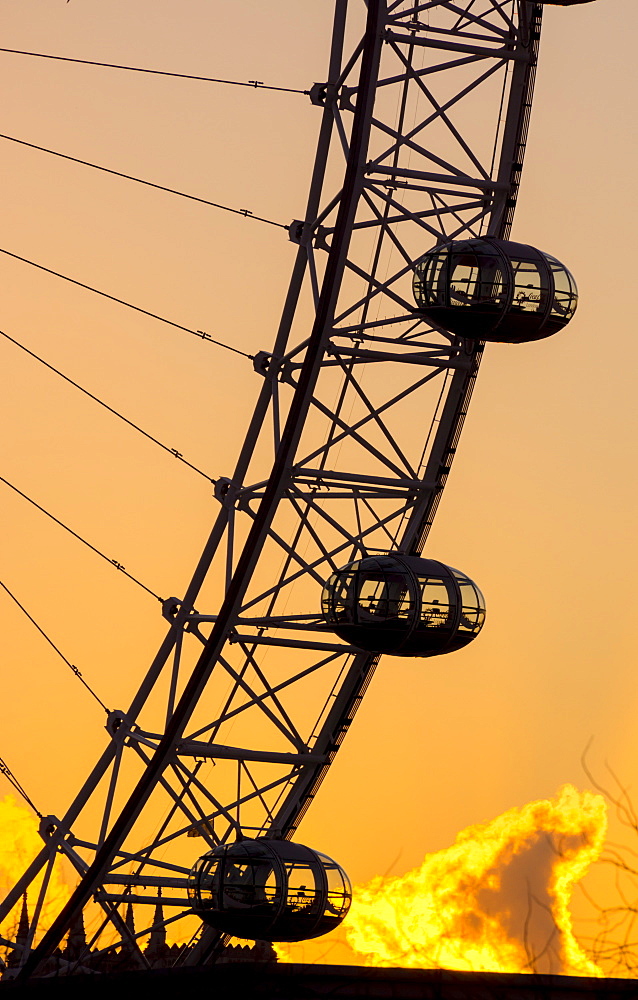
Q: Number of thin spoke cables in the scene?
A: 7